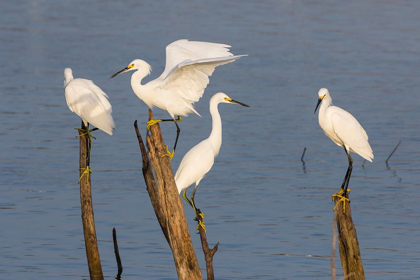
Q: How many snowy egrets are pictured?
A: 4